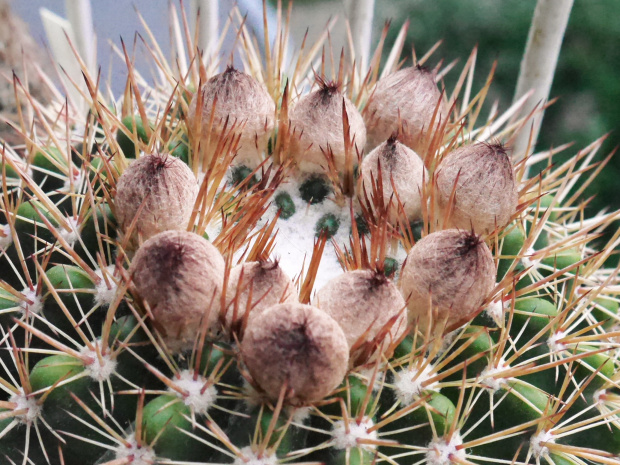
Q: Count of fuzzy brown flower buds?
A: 11